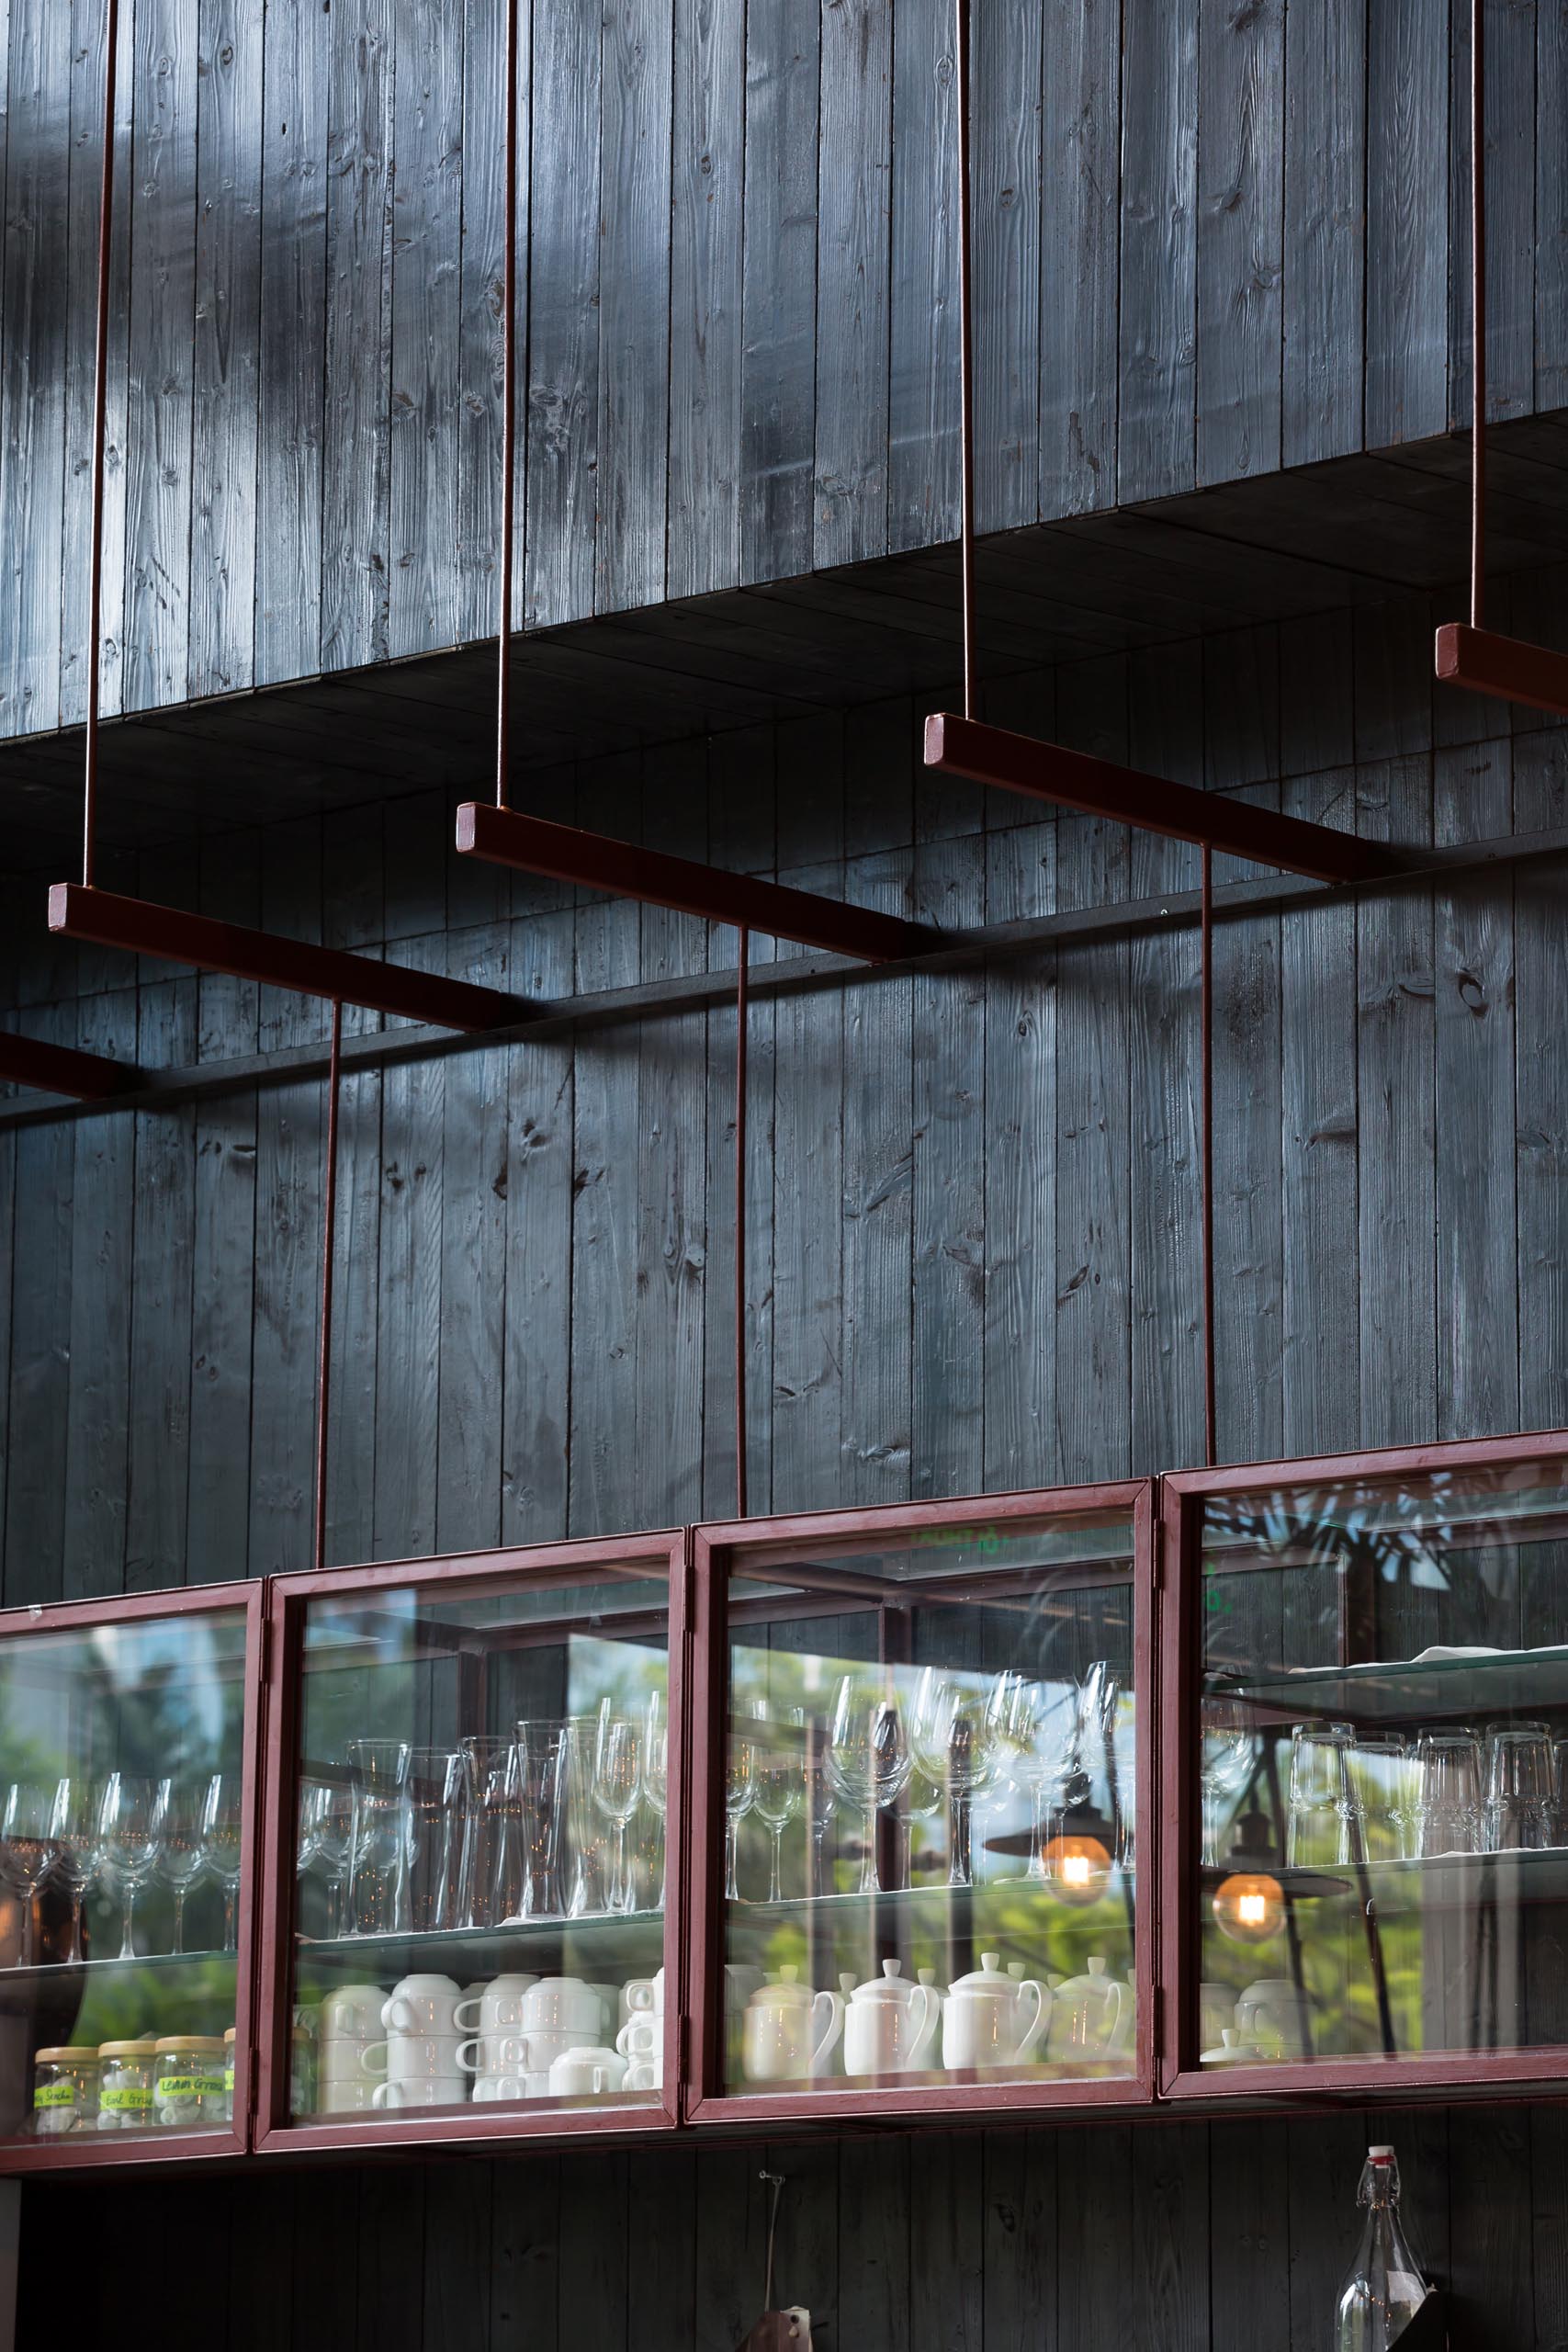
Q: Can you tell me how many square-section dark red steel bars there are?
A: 5